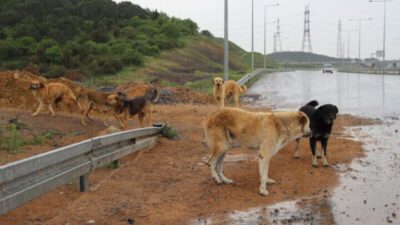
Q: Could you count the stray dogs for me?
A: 6